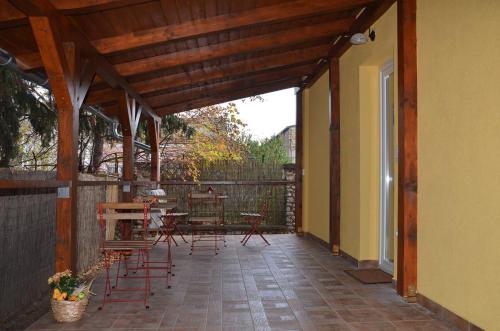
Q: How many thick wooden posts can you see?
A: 6